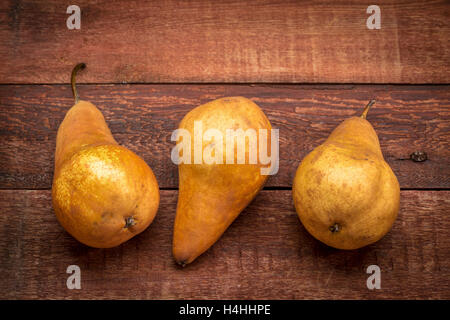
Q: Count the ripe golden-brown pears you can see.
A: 3